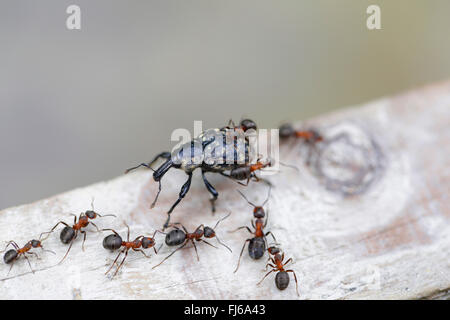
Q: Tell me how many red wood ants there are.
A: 9